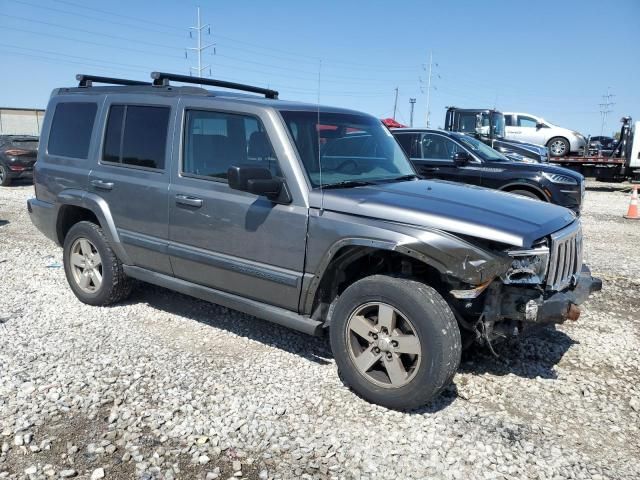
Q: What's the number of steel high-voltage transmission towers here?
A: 3